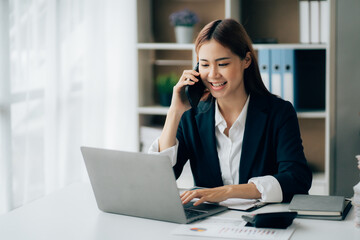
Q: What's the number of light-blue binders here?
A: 3